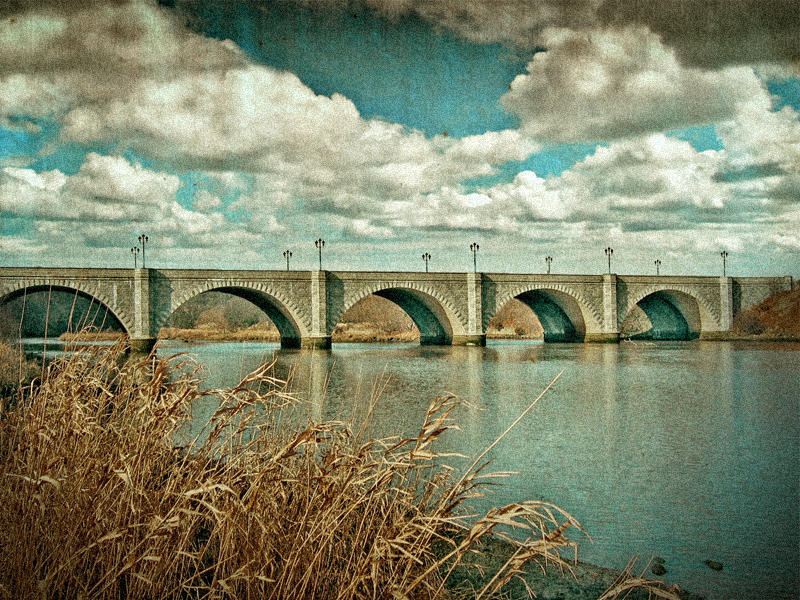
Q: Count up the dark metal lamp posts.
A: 10